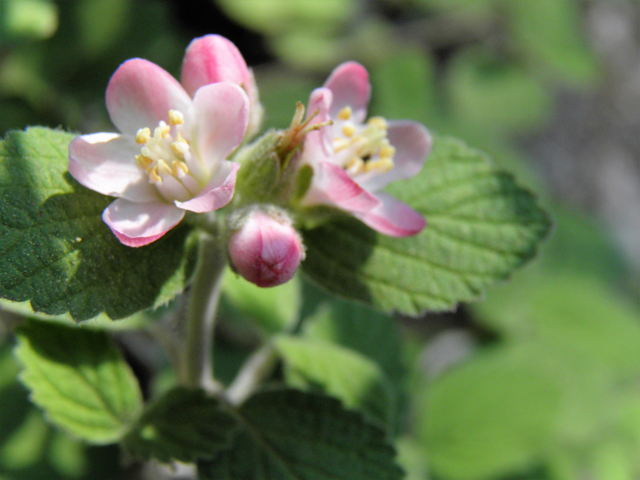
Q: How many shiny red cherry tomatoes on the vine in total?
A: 0